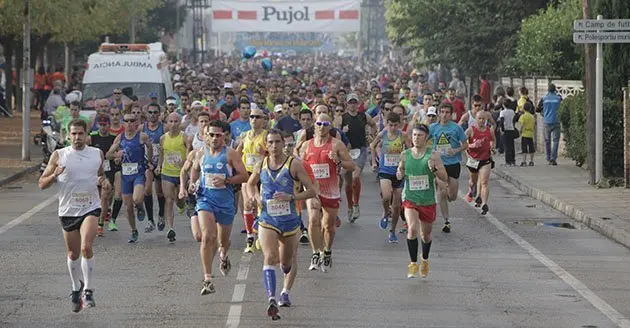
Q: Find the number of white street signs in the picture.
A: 2